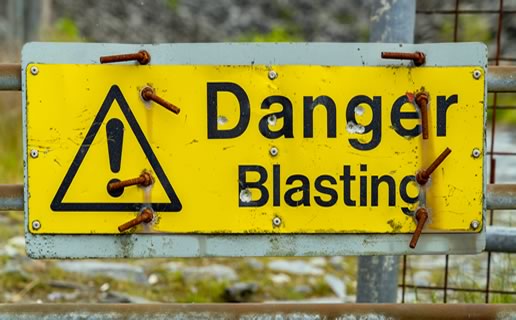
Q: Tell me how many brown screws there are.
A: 8